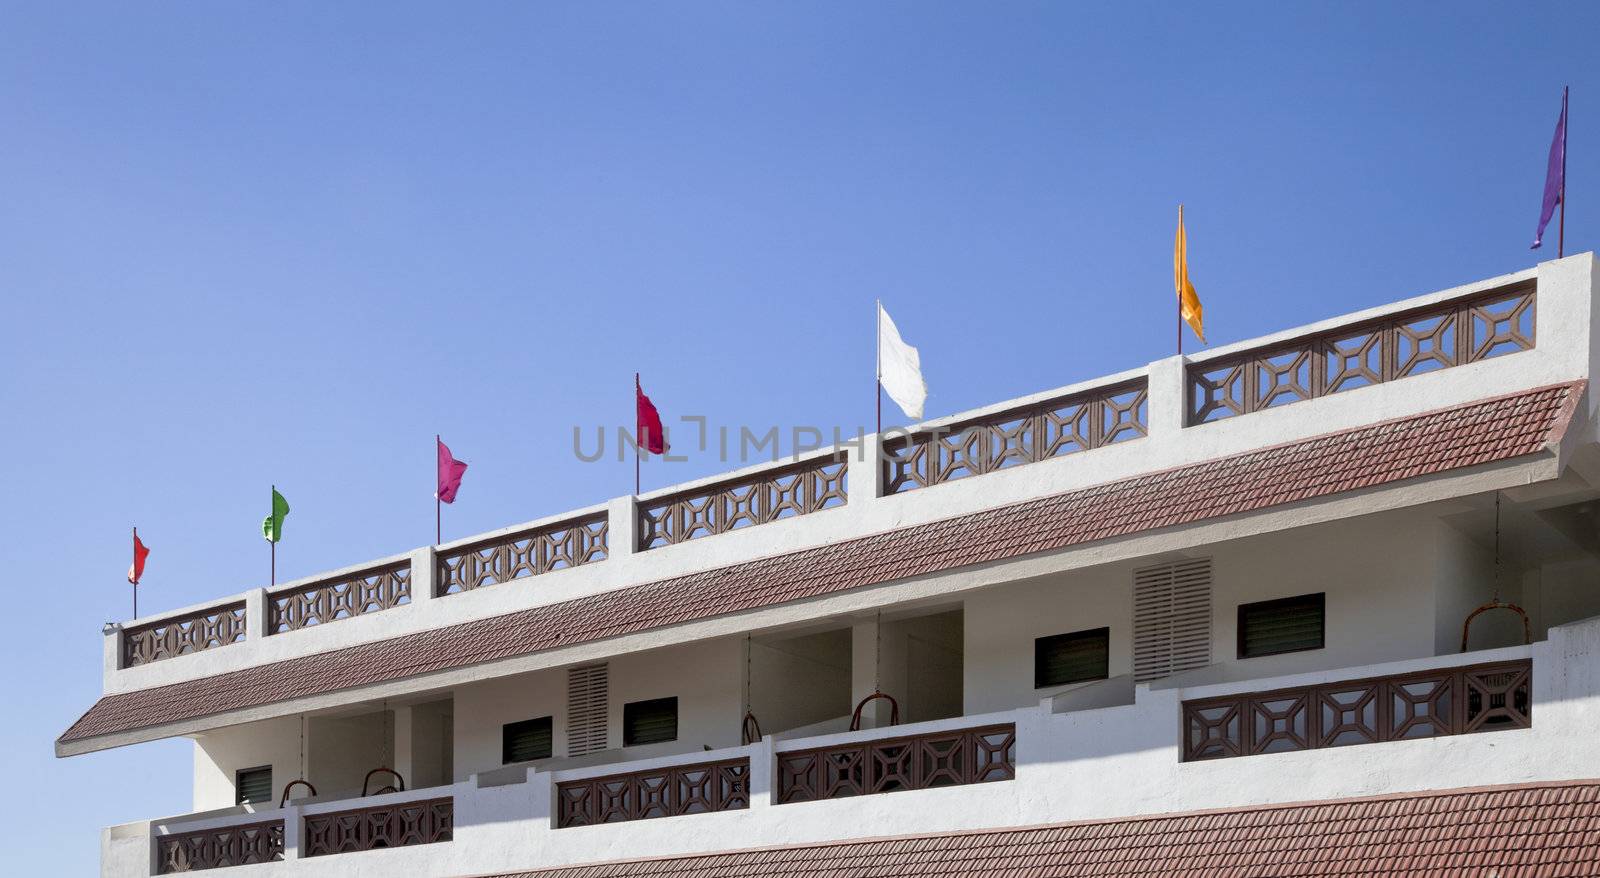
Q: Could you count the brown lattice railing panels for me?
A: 11